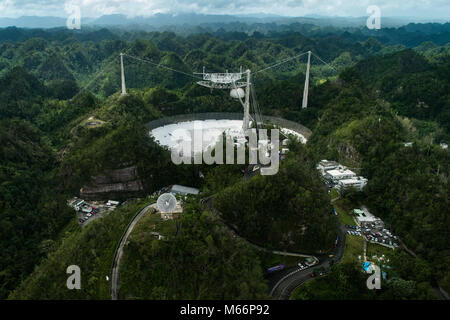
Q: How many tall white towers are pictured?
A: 3